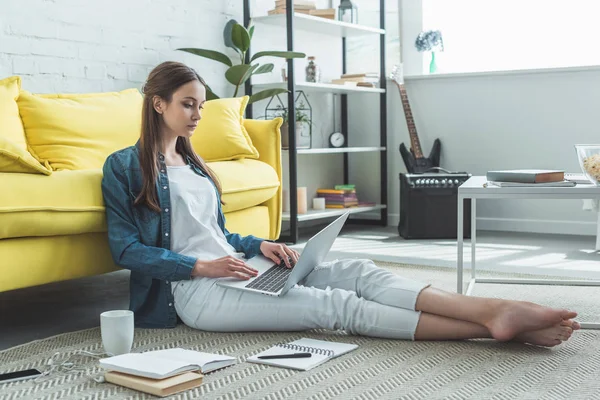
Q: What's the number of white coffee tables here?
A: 1